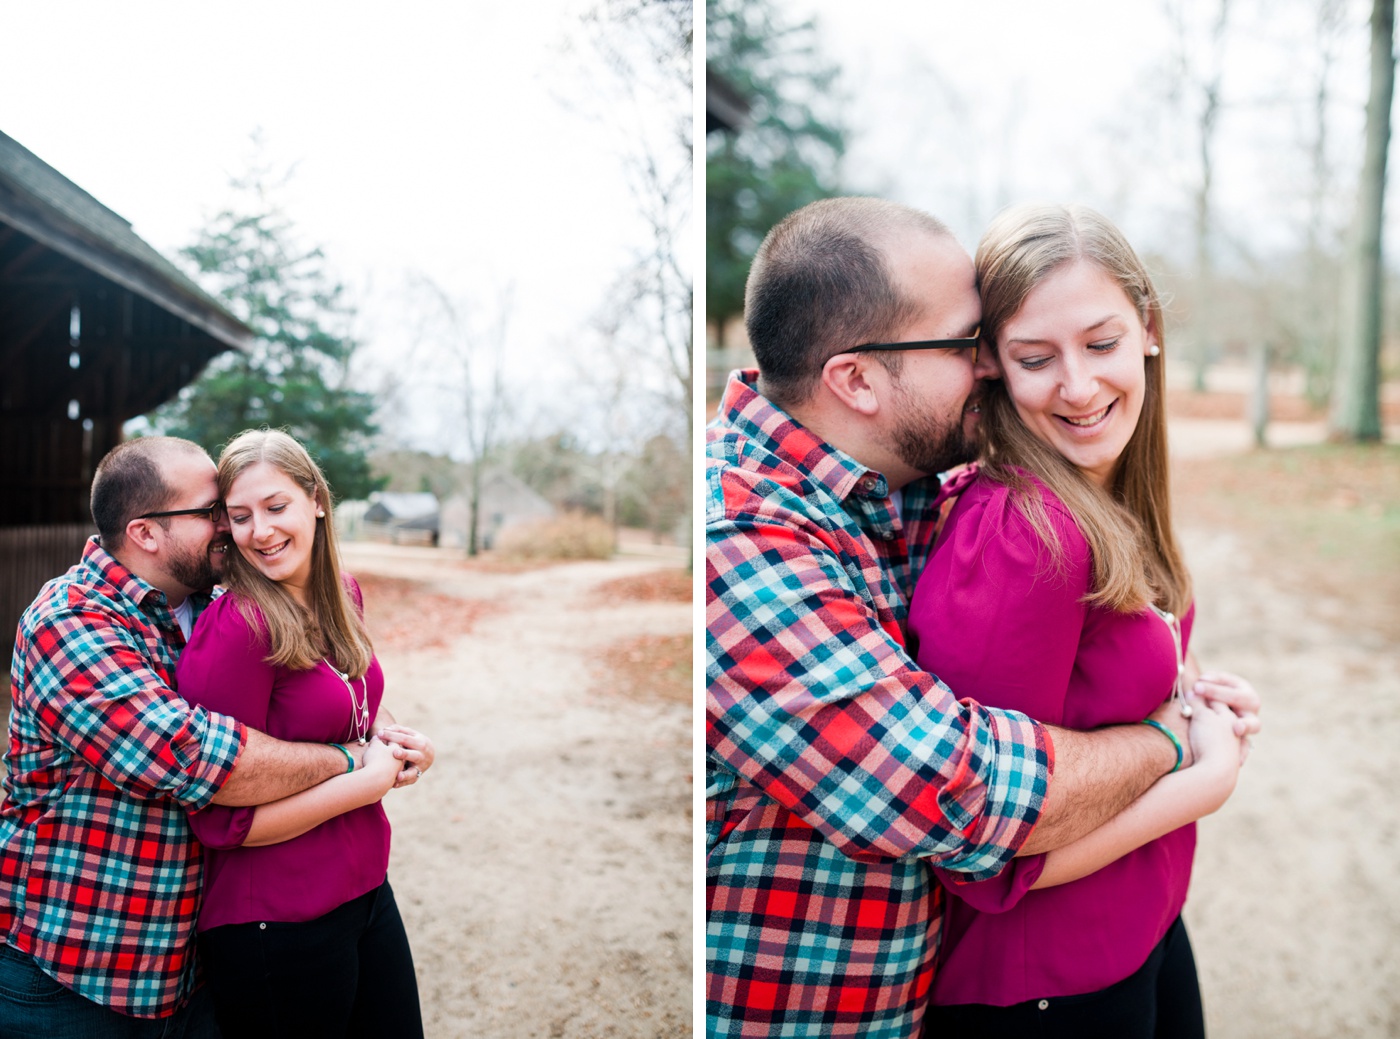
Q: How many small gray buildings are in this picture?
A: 2